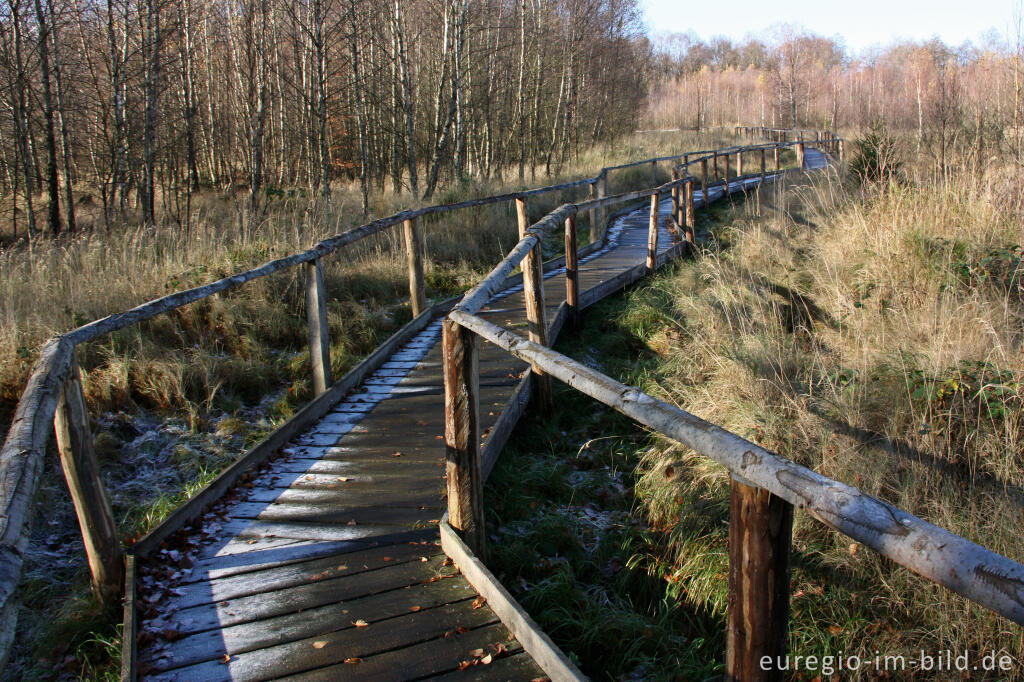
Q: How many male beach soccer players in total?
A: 0